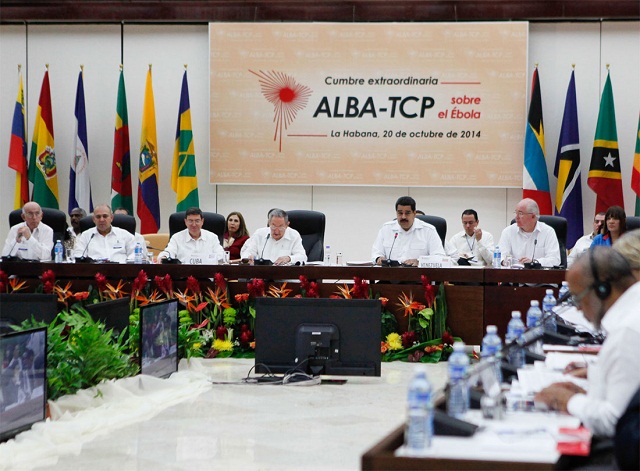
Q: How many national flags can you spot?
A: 10